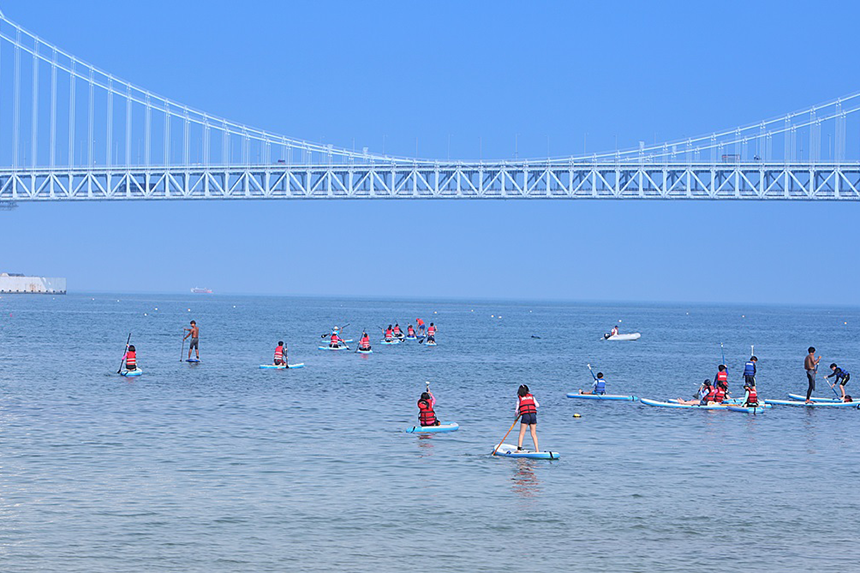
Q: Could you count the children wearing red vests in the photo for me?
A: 14